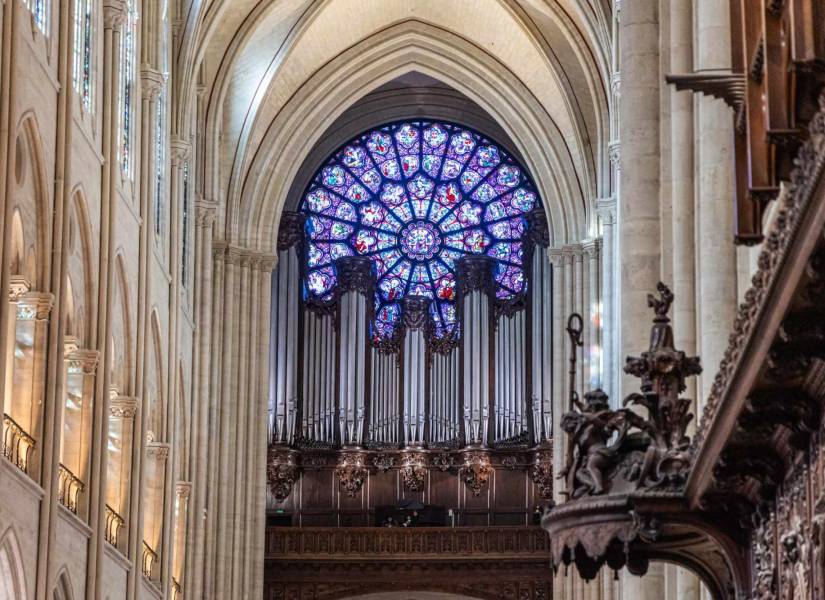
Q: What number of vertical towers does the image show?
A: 5